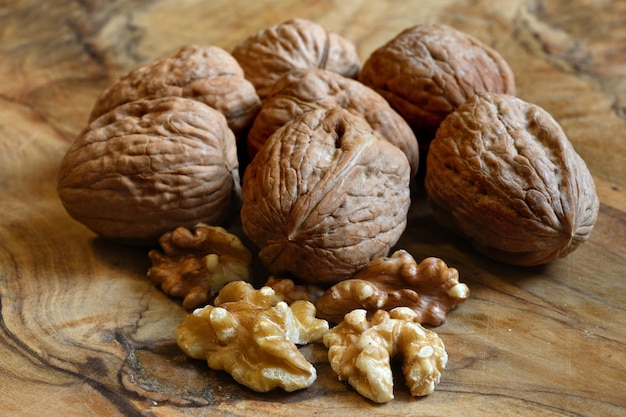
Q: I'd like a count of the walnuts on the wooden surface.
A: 7